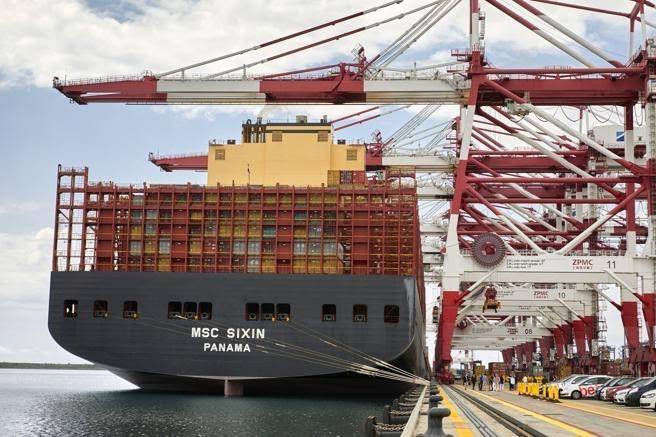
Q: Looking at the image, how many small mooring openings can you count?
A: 12